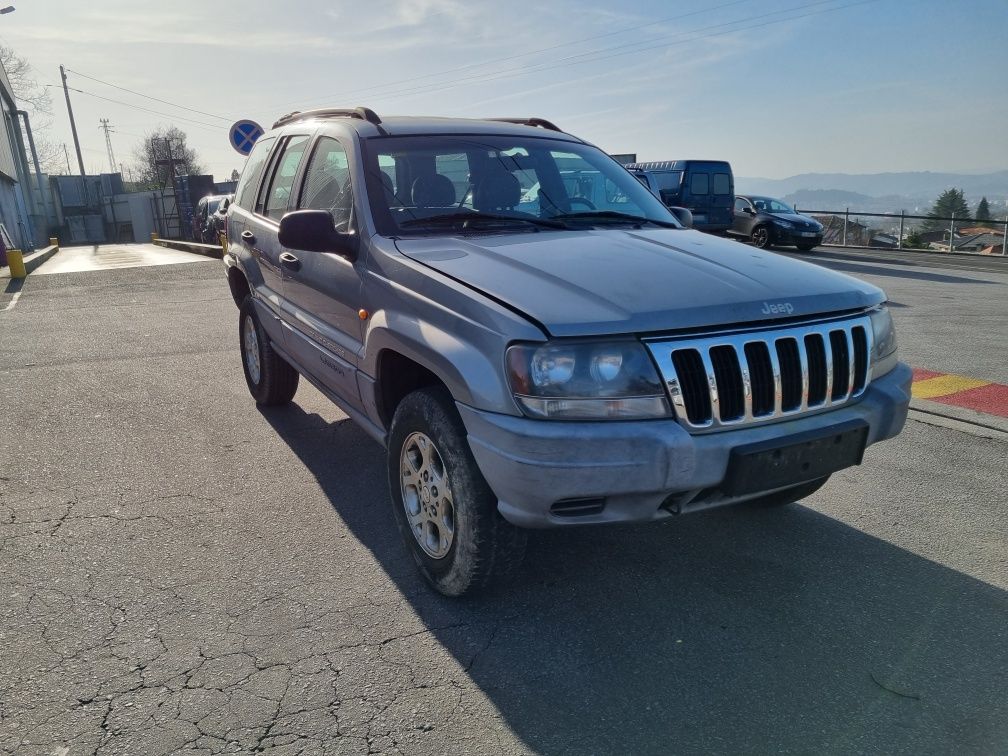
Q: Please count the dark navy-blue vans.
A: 1